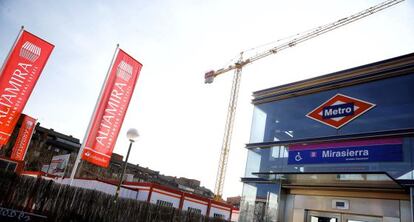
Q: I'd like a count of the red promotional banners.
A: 3